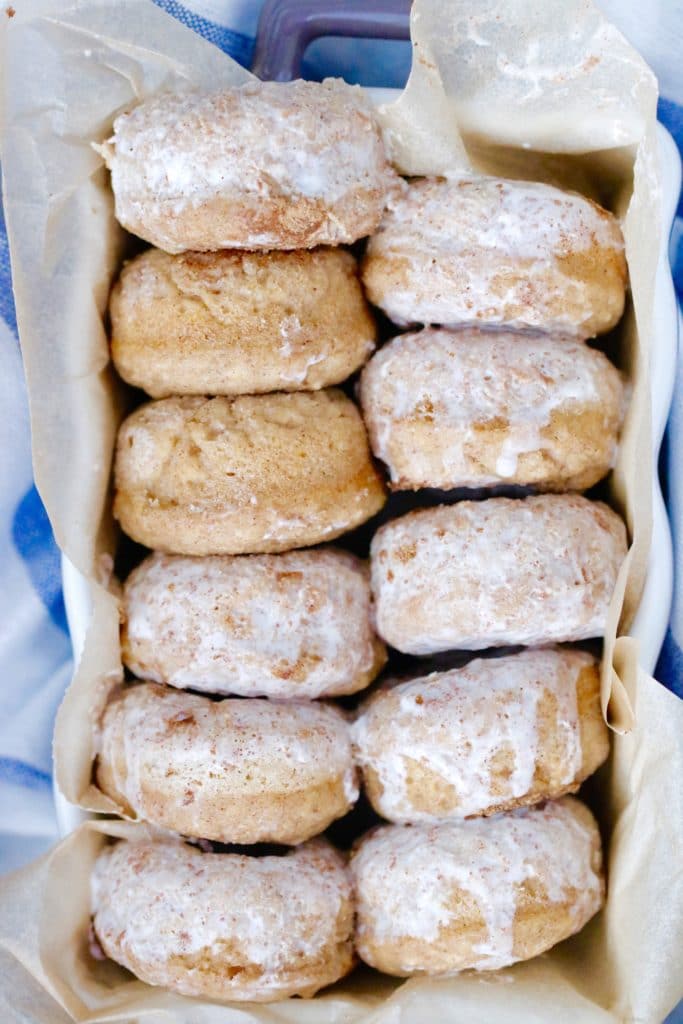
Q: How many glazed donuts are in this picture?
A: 9